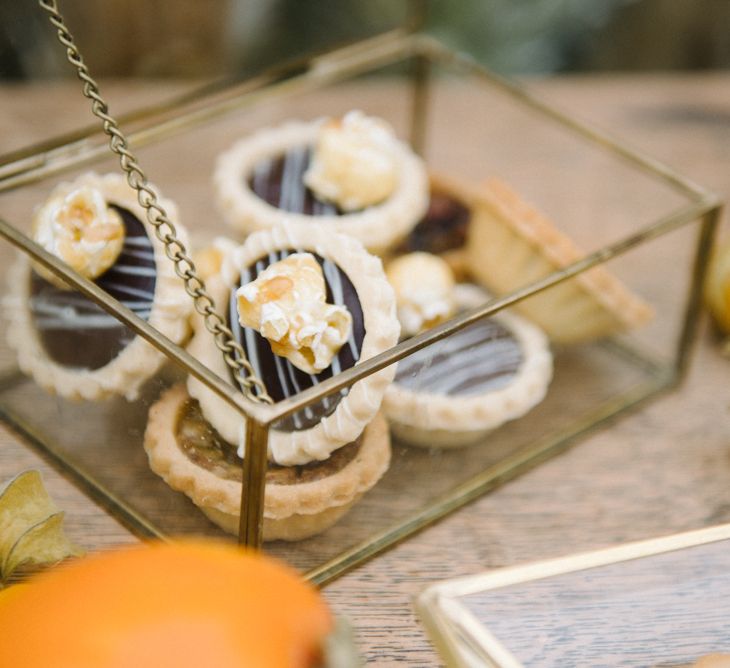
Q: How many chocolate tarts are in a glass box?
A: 4